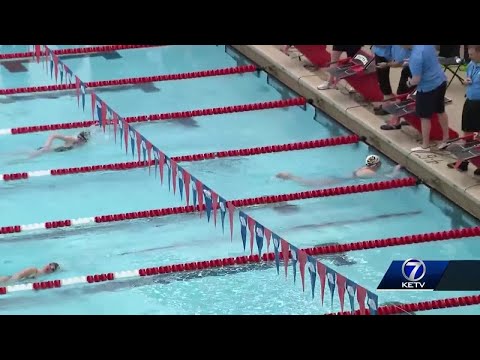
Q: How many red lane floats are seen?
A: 7